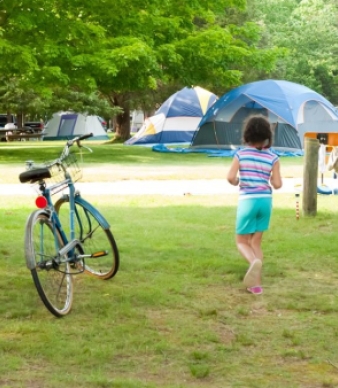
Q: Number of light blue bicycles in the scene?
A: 1